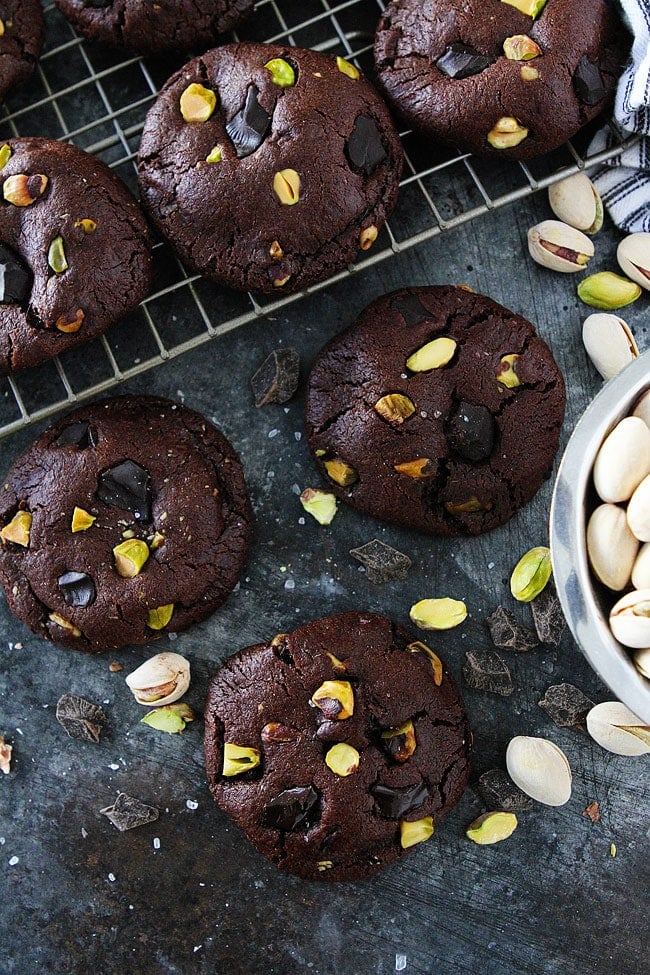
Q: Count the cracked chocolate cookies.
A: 8